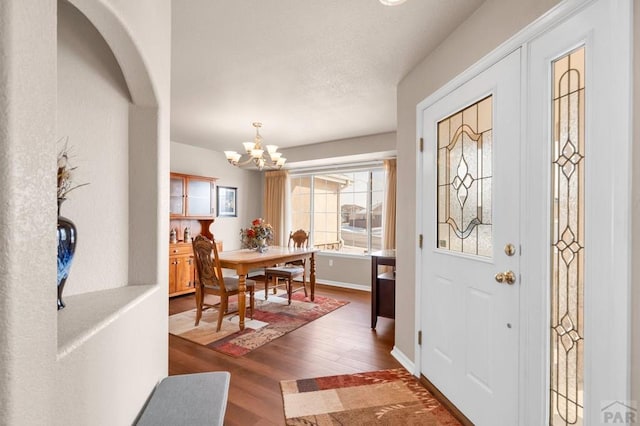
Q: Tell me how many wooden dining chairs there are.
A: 2